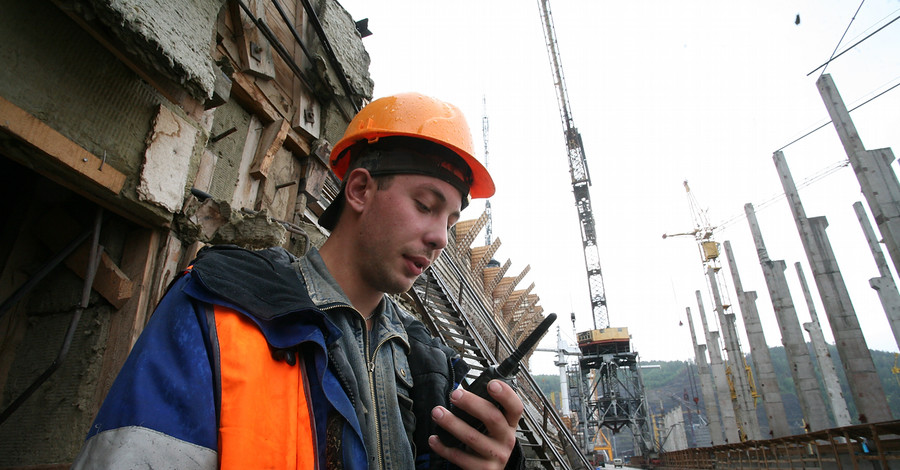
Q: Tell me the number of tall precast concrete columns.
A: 9